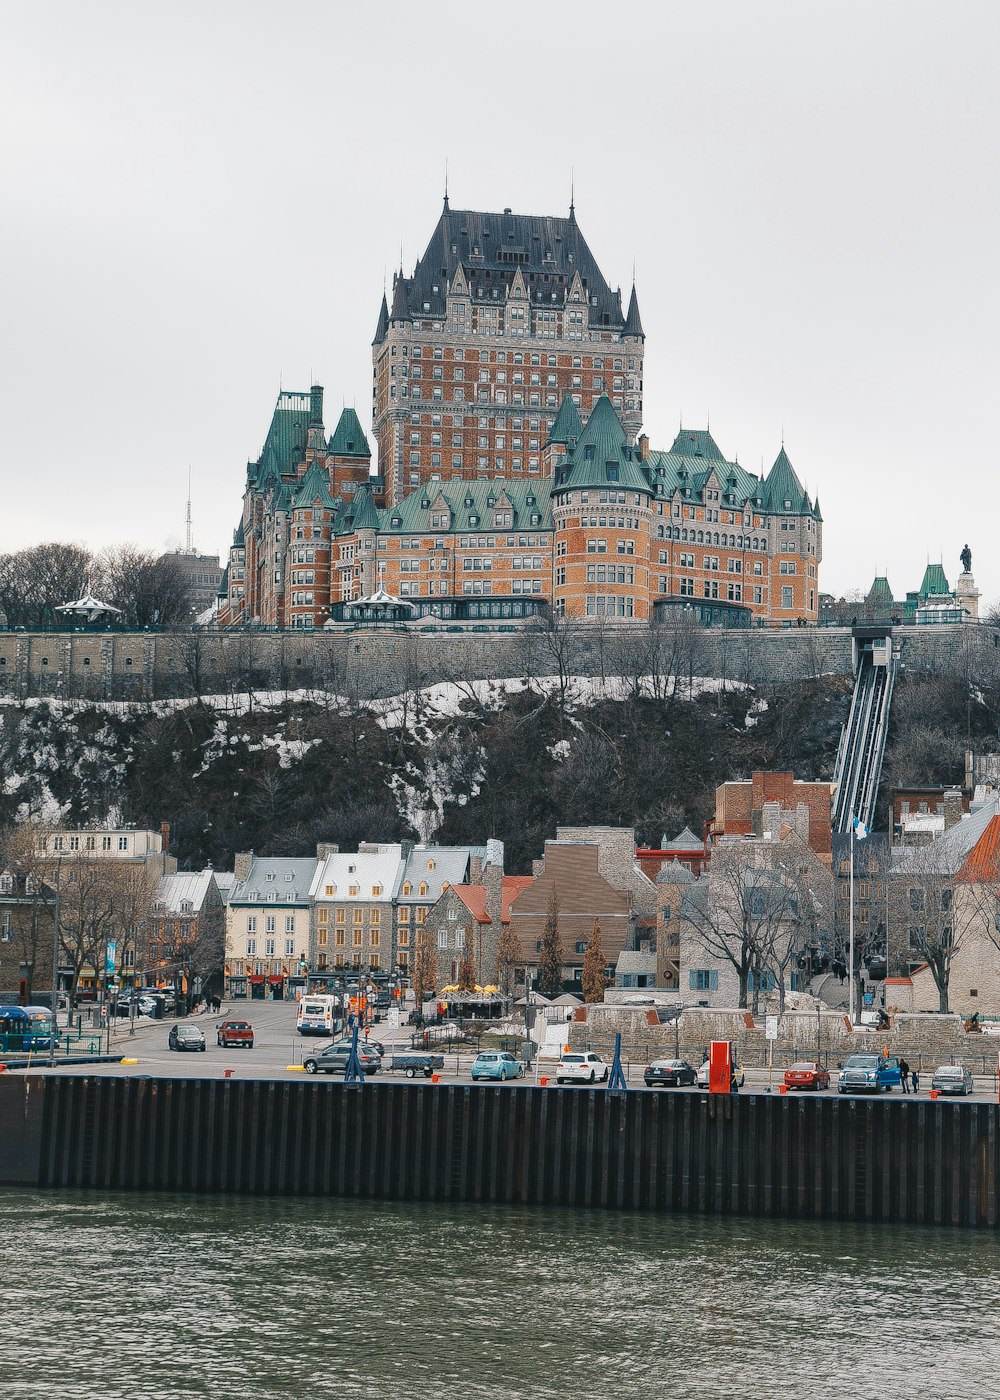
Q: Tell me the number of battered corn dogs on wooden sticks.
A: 0